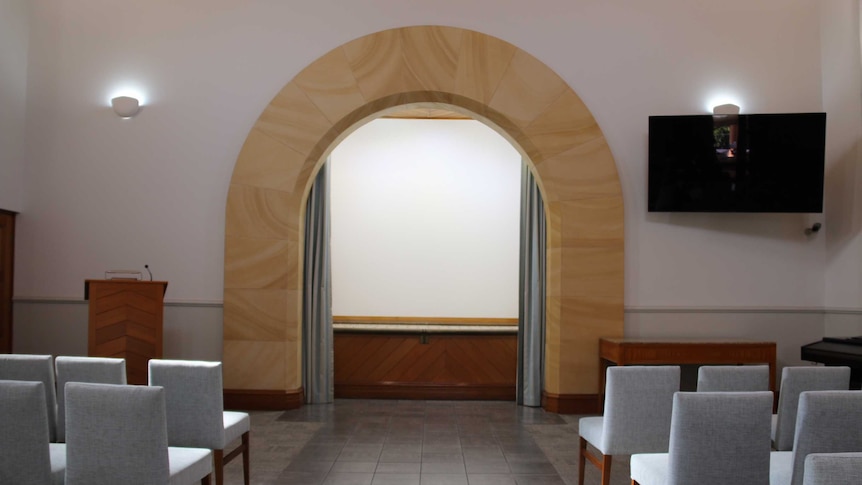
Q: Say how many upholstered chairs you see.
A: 11